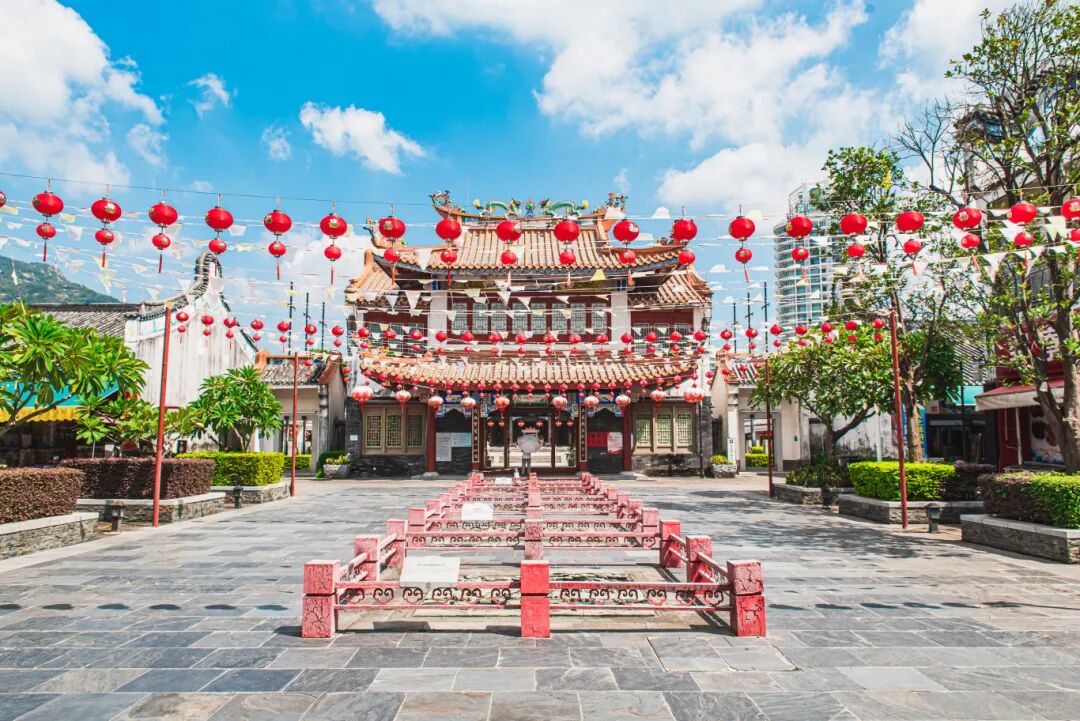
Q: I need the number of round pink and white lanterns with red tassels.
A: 10